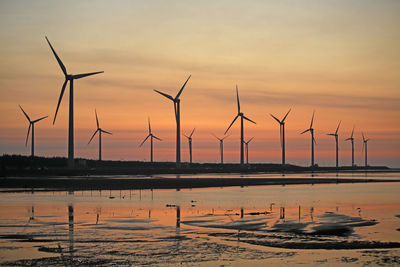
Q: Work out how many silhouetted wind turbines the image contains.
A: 14